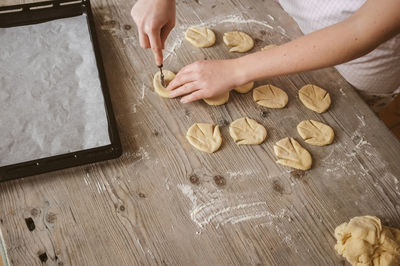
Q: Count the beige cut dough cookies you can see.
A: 12